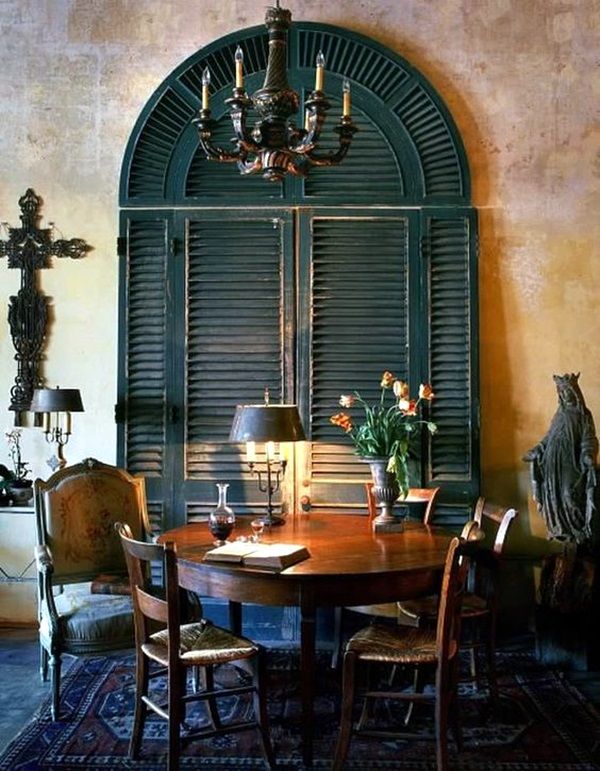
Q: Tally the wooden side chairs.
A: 4